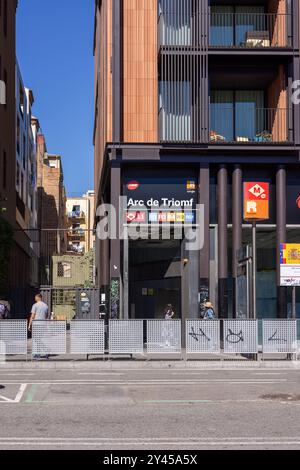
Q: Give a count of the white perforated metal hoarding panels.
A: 8